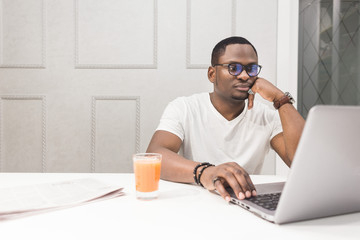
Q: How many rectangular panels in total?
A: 5